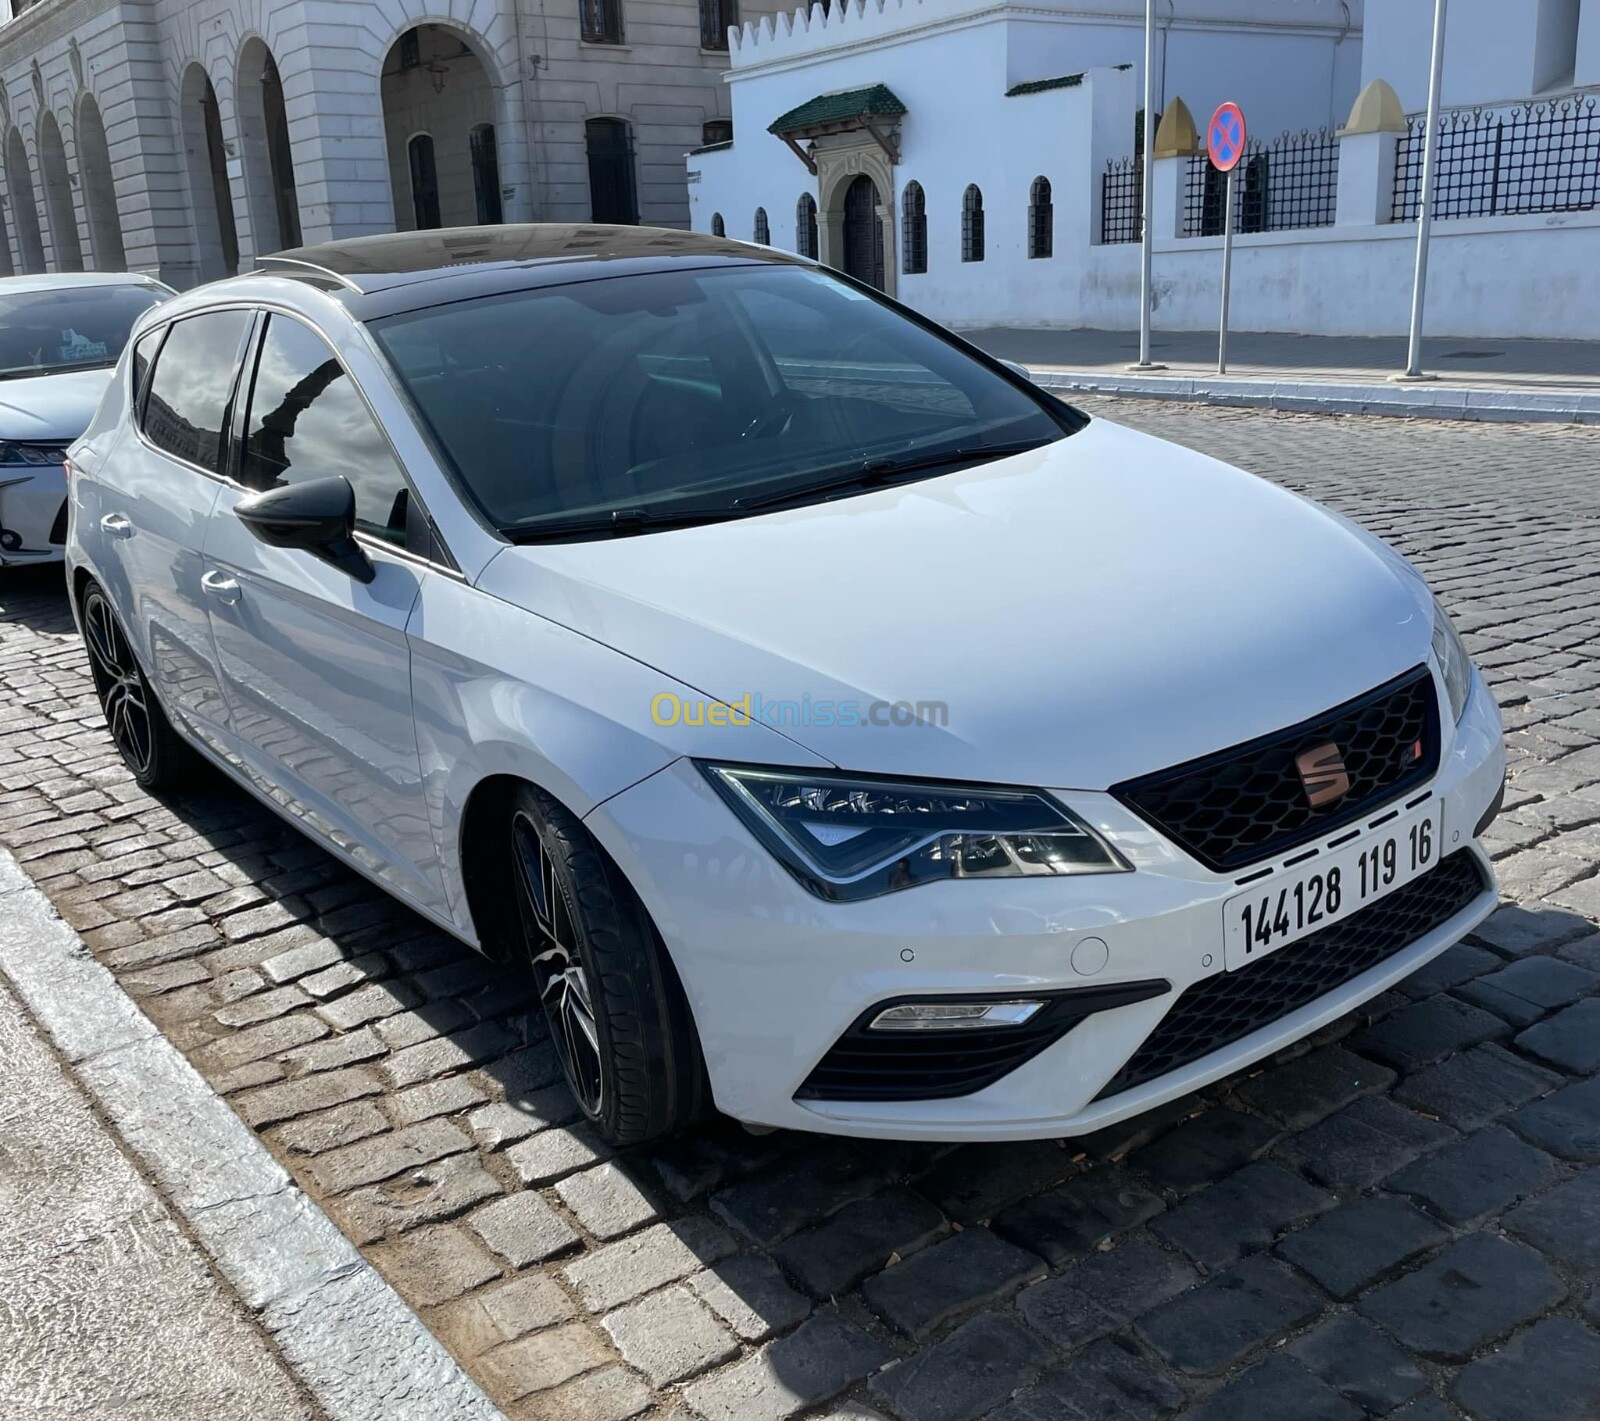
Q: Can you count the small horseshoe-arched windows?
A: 6